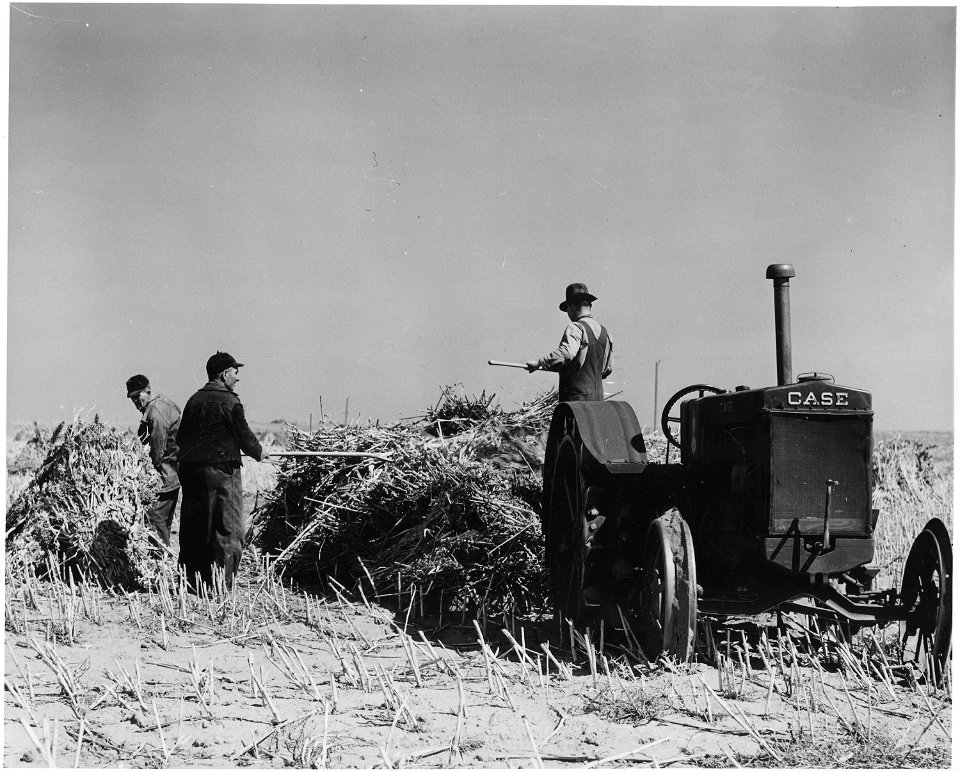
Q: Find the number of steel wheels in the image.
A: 3